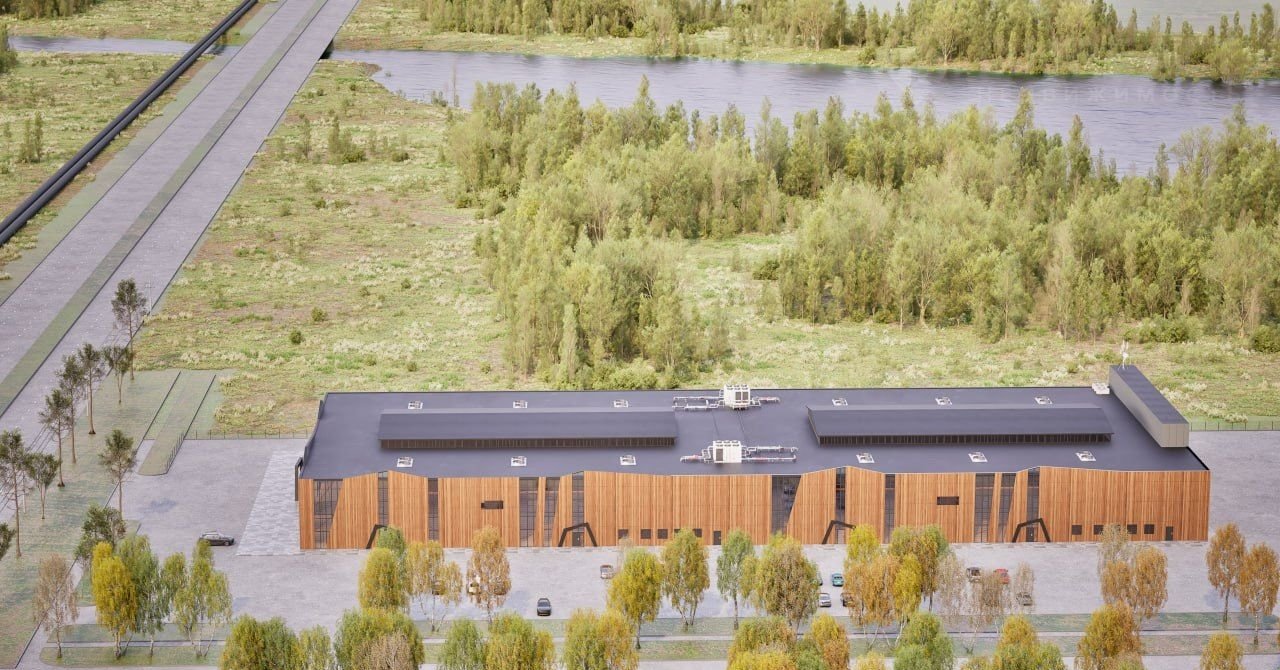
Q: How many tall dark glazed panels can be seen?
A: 12